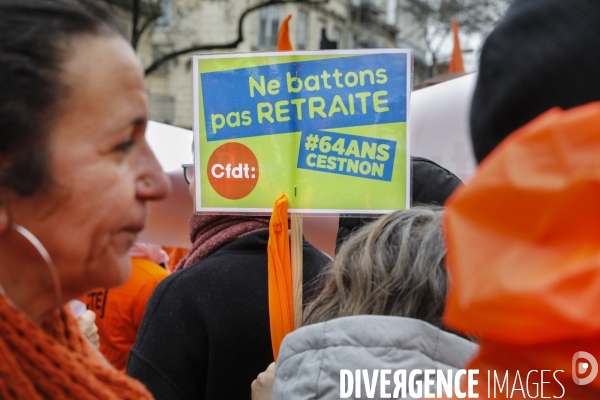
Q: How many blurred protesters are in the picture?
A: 2